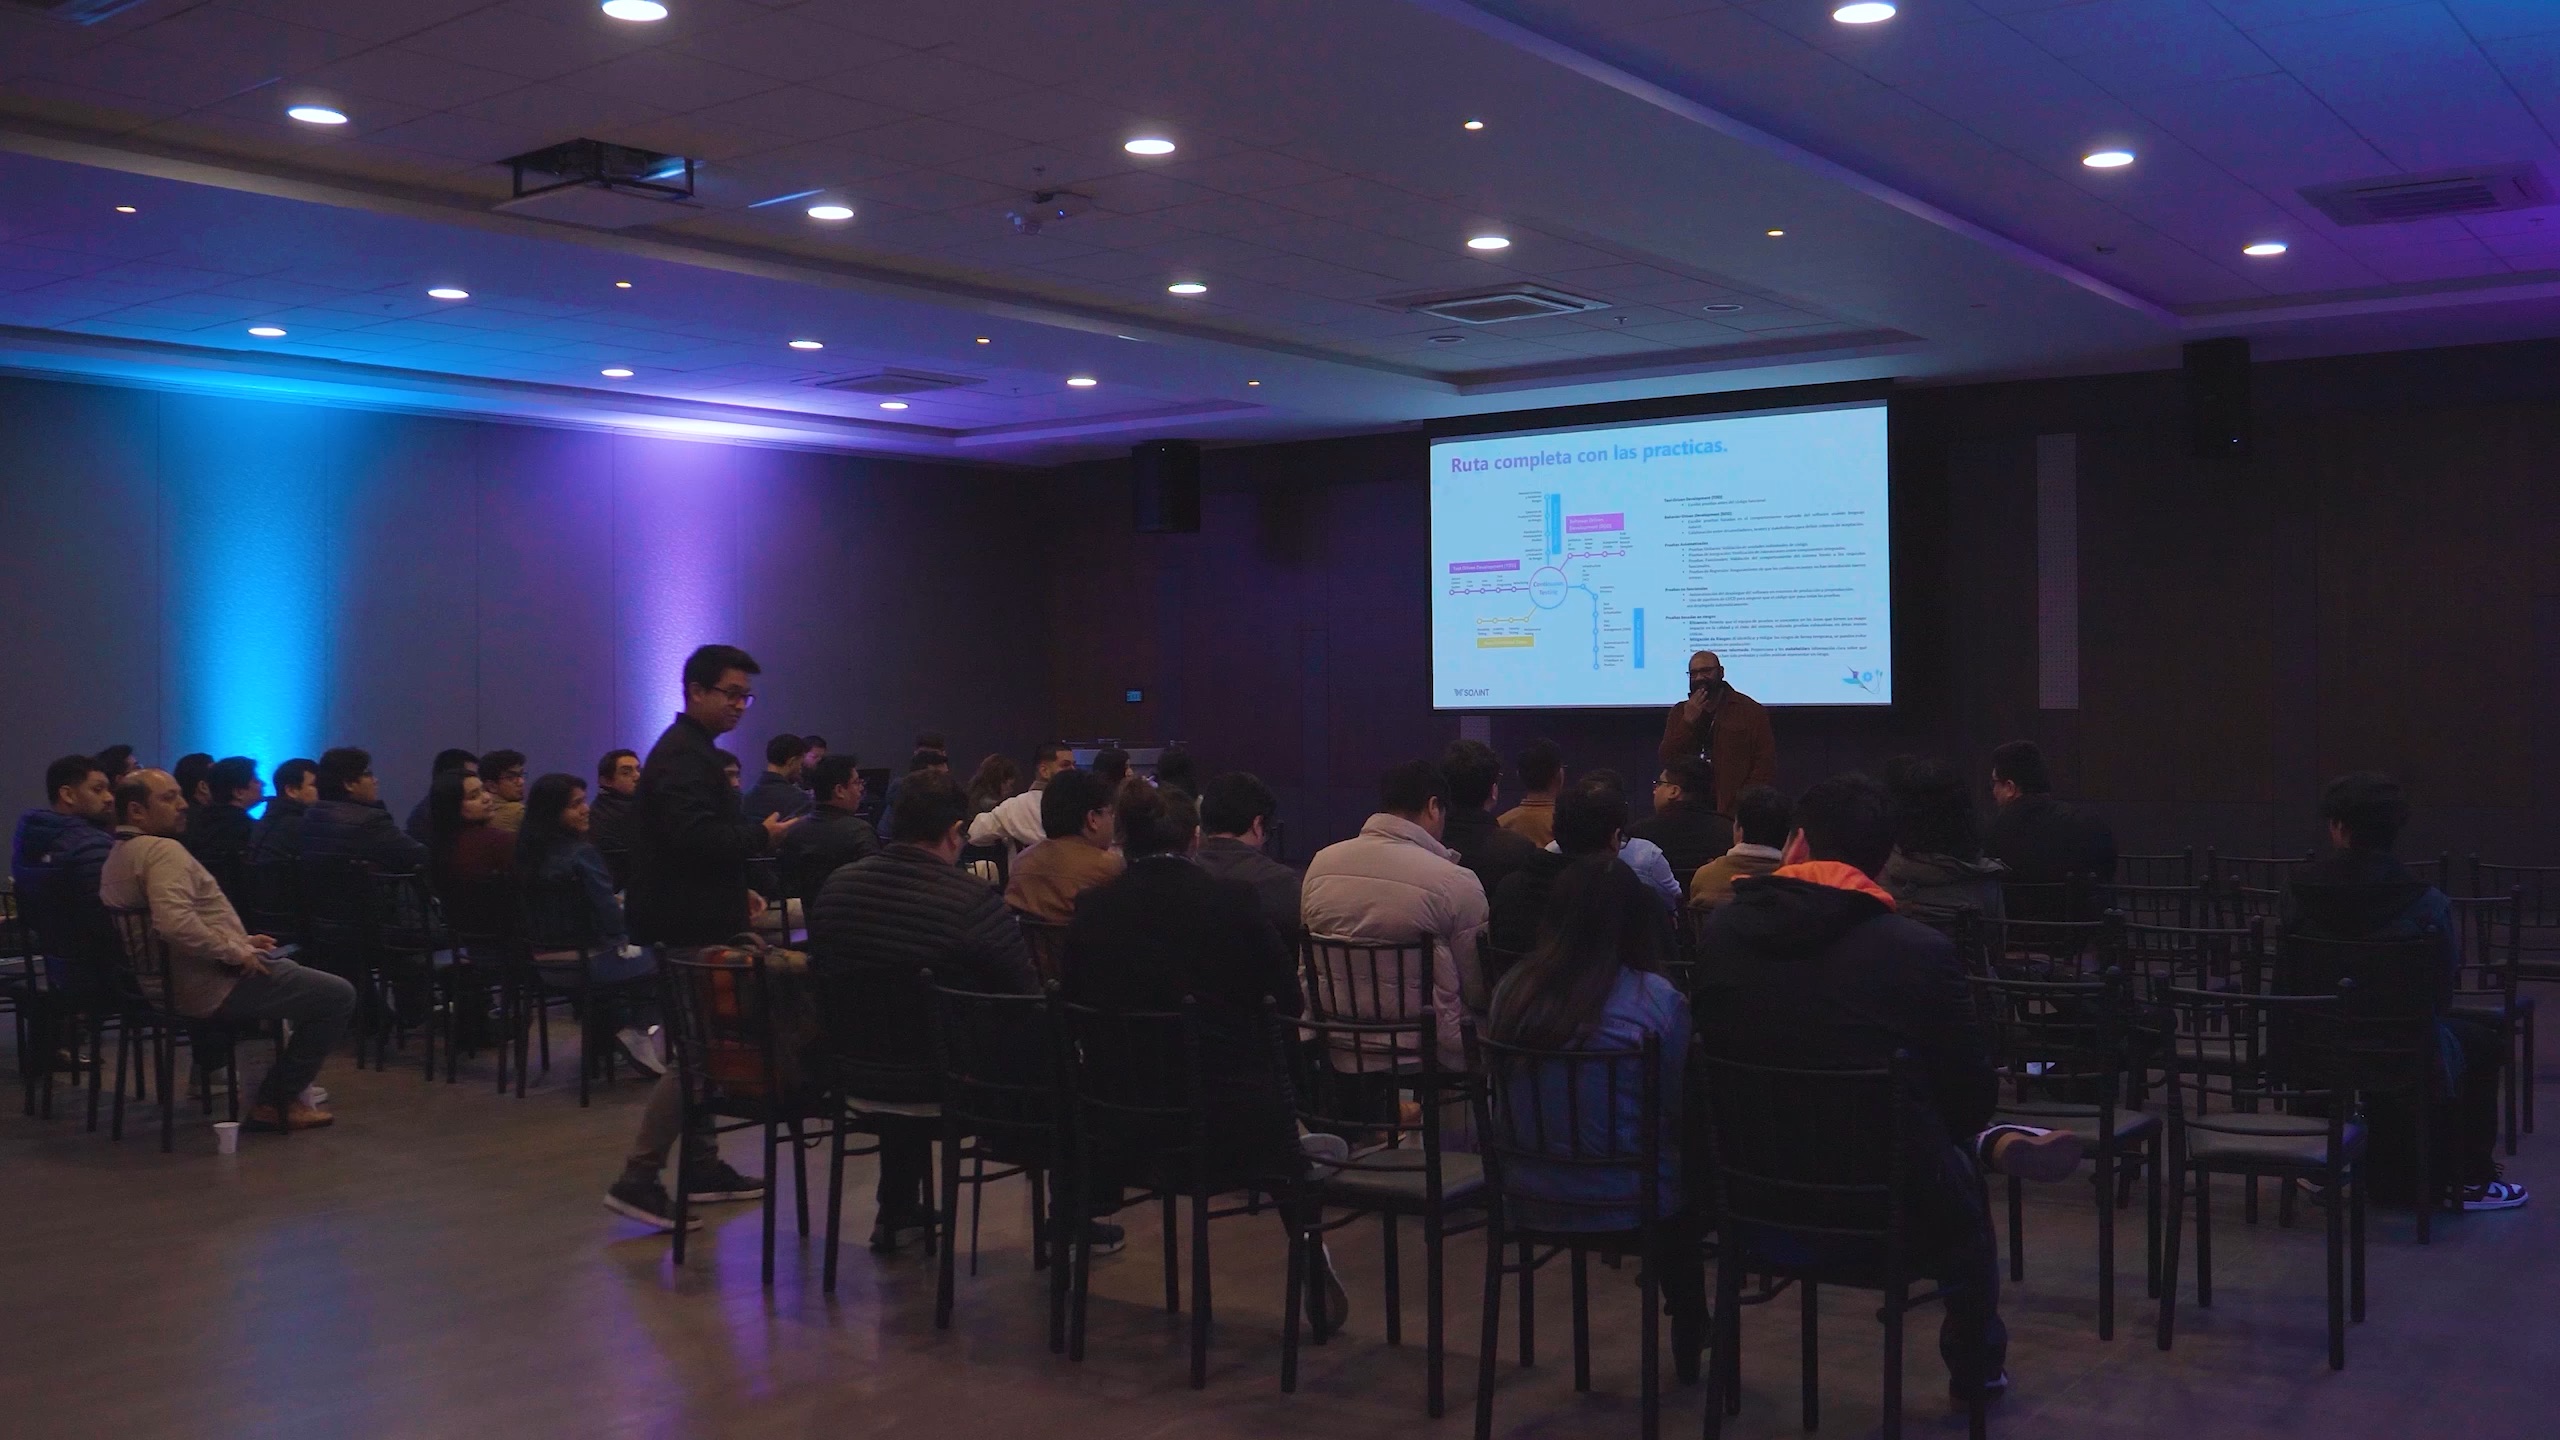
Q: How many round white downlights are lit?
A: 15